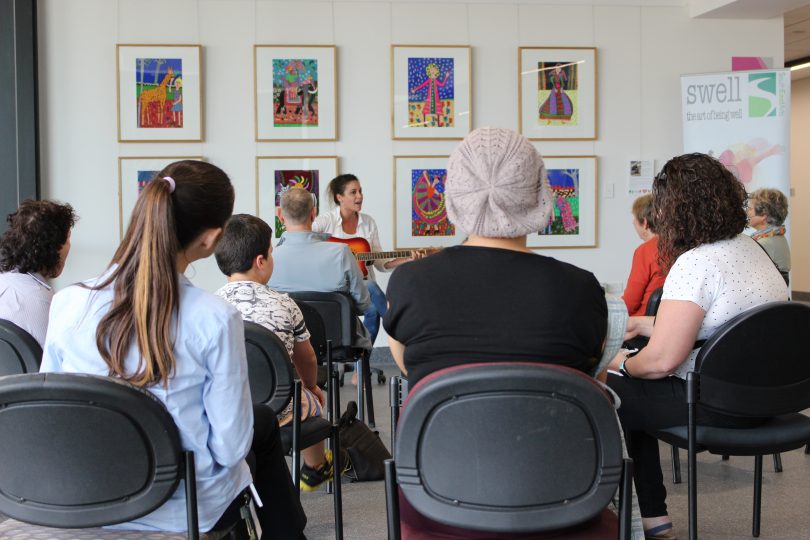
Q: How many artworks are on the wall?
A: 8